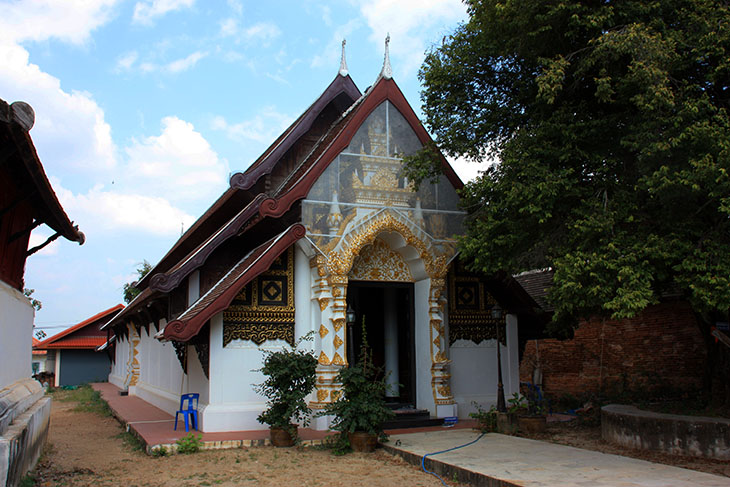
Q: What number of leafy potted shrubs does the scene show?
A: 2